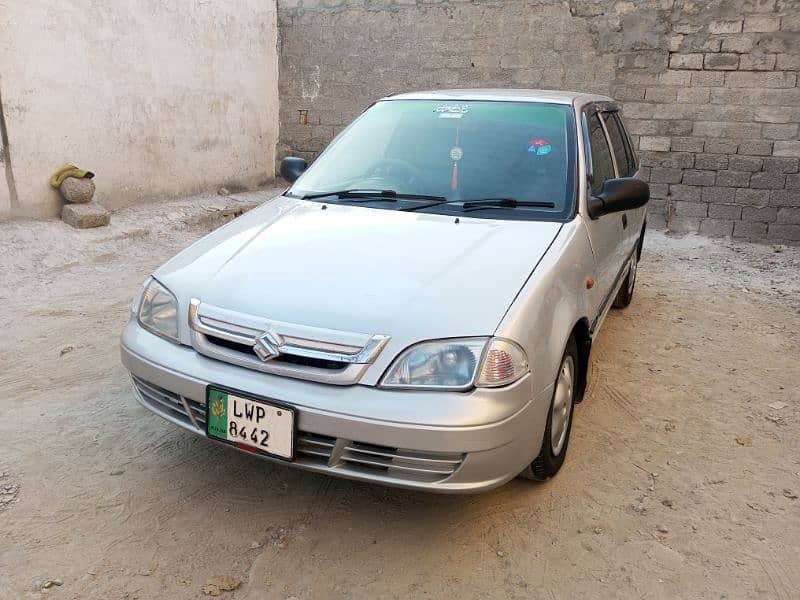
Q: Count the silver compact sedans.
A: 1